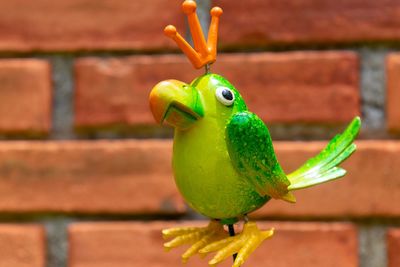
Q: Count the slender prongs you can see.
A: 3